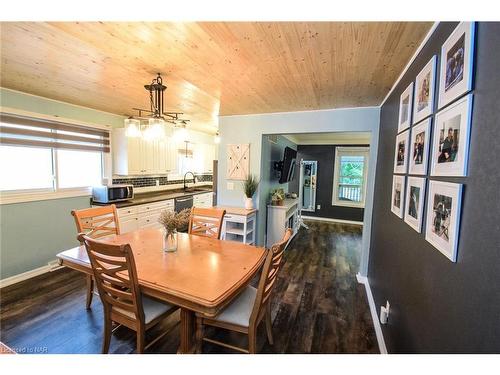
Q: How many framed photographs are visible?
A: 9